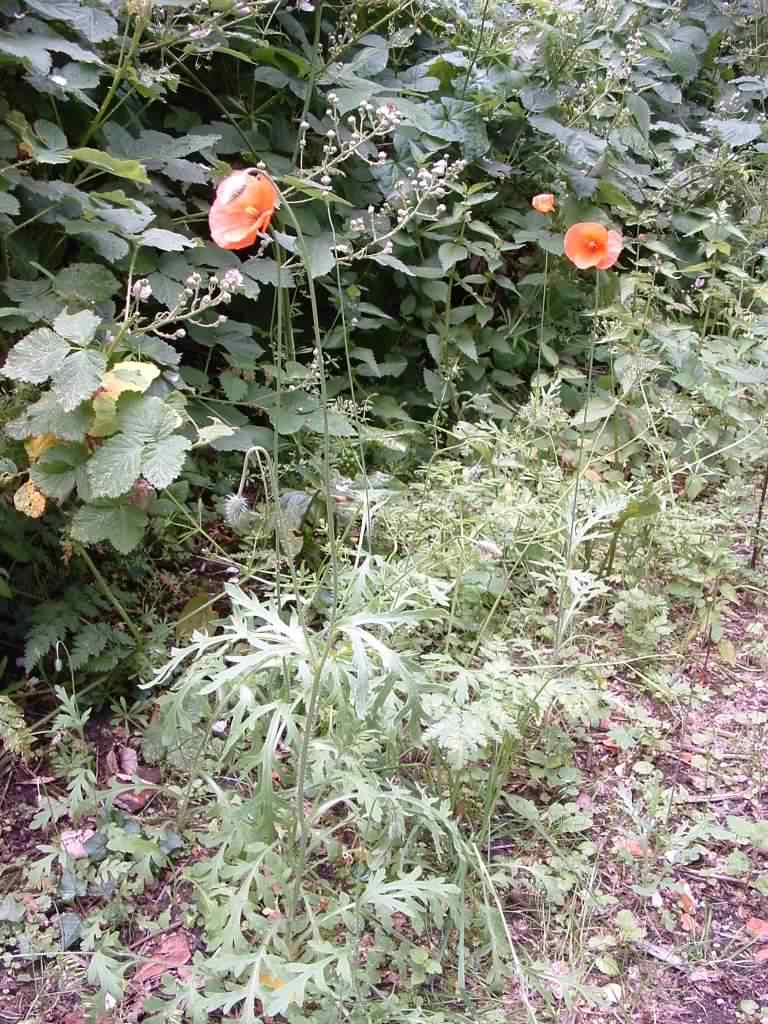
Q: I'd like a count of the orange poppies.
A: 3